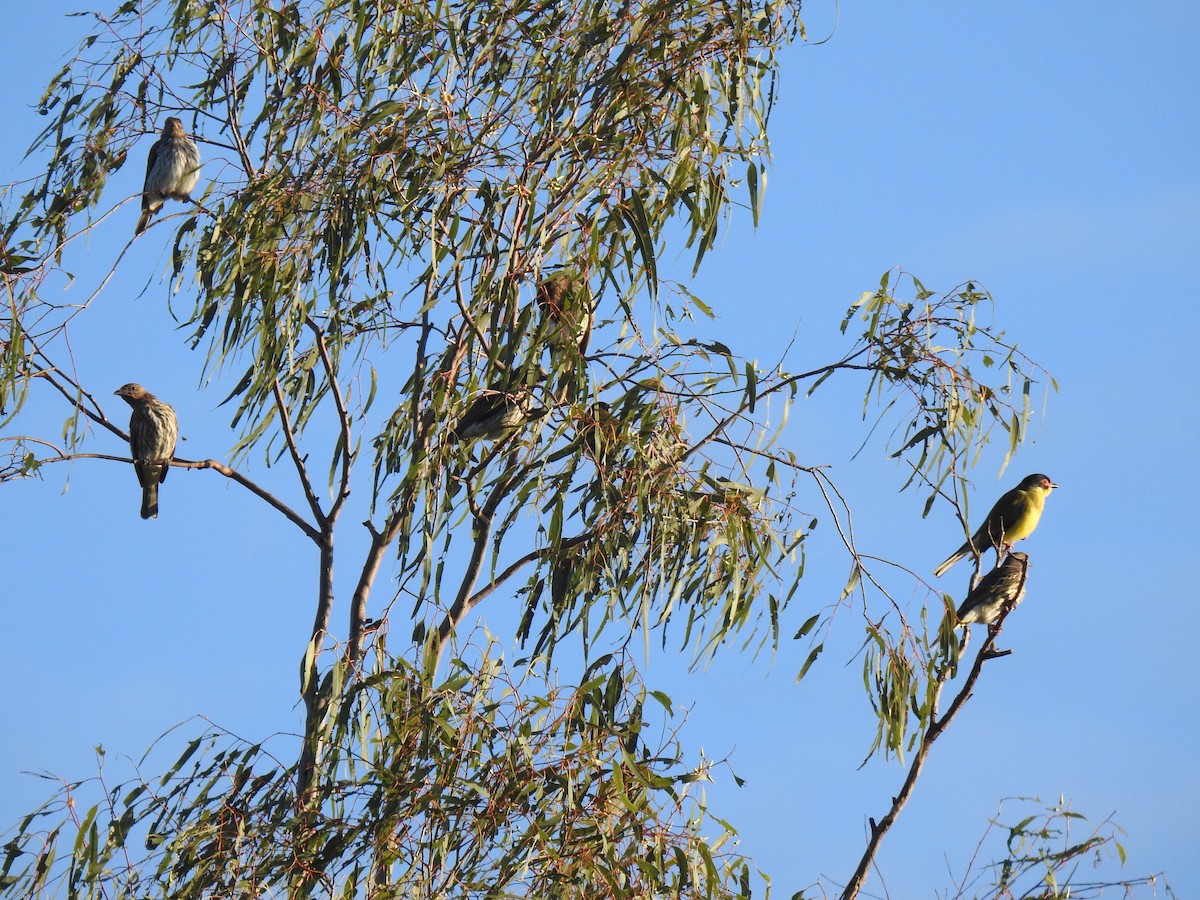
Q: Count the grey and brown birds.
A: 5